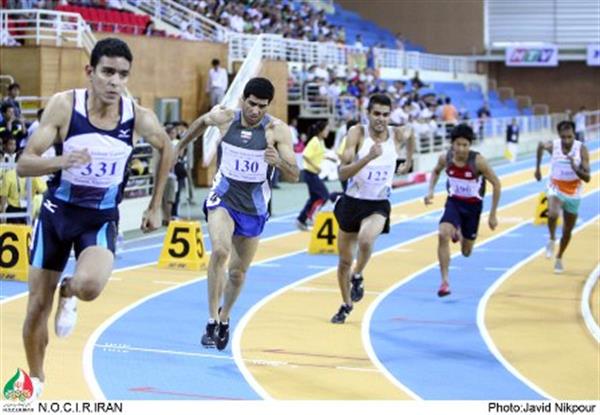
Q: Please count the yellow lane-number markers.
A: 4